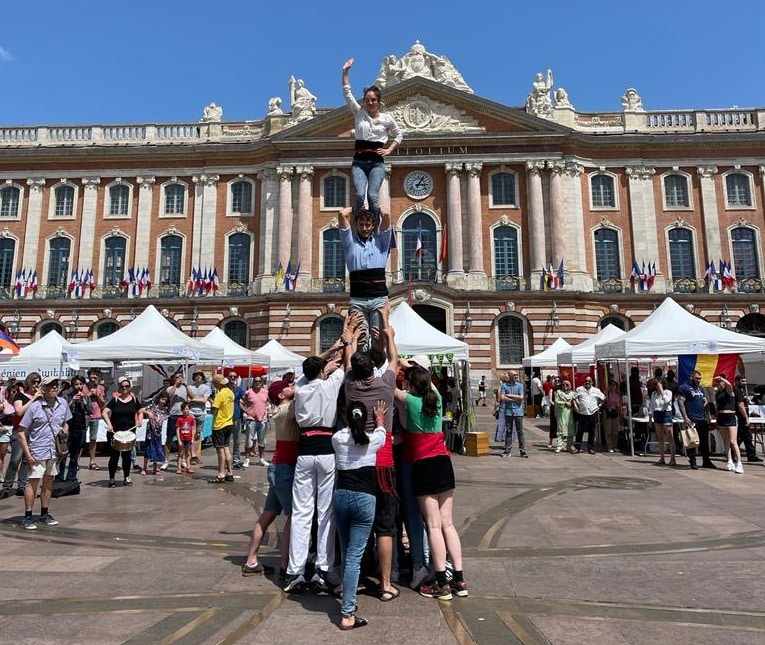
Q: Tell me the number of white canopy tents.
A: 8